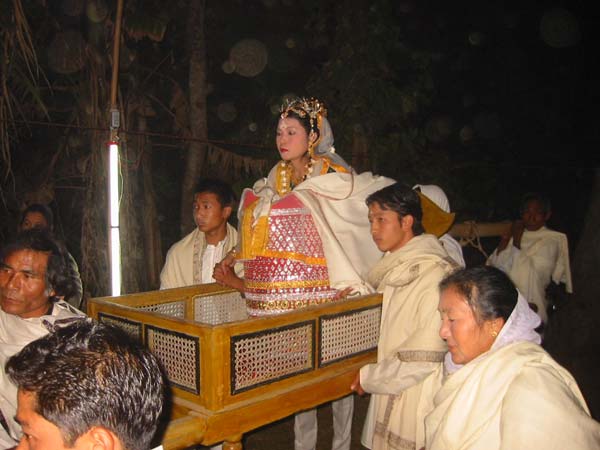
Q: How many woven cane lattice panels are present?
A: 6